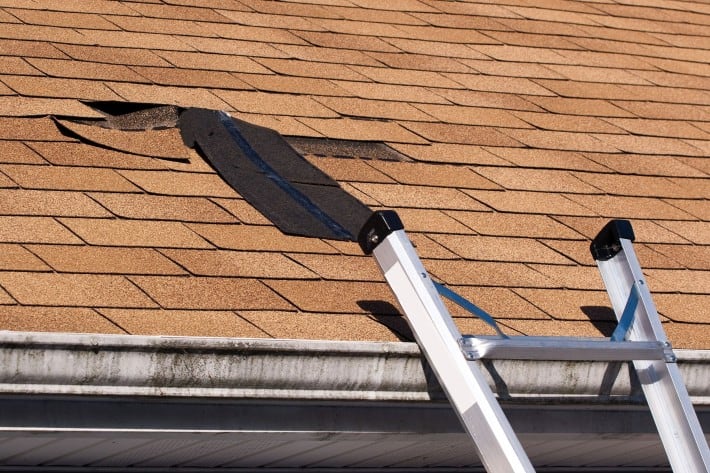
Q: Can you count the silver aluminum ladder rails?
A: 2